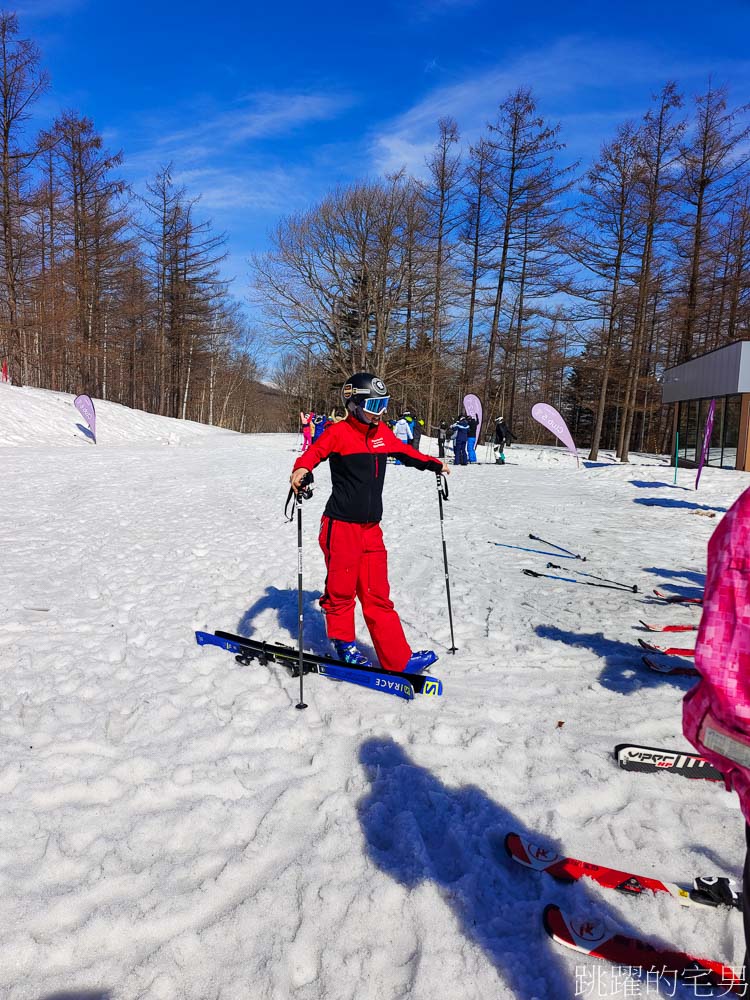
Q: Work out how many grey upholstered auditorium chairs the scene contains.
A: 0